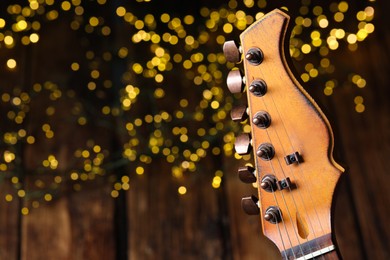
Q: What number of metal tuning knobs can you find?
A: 6